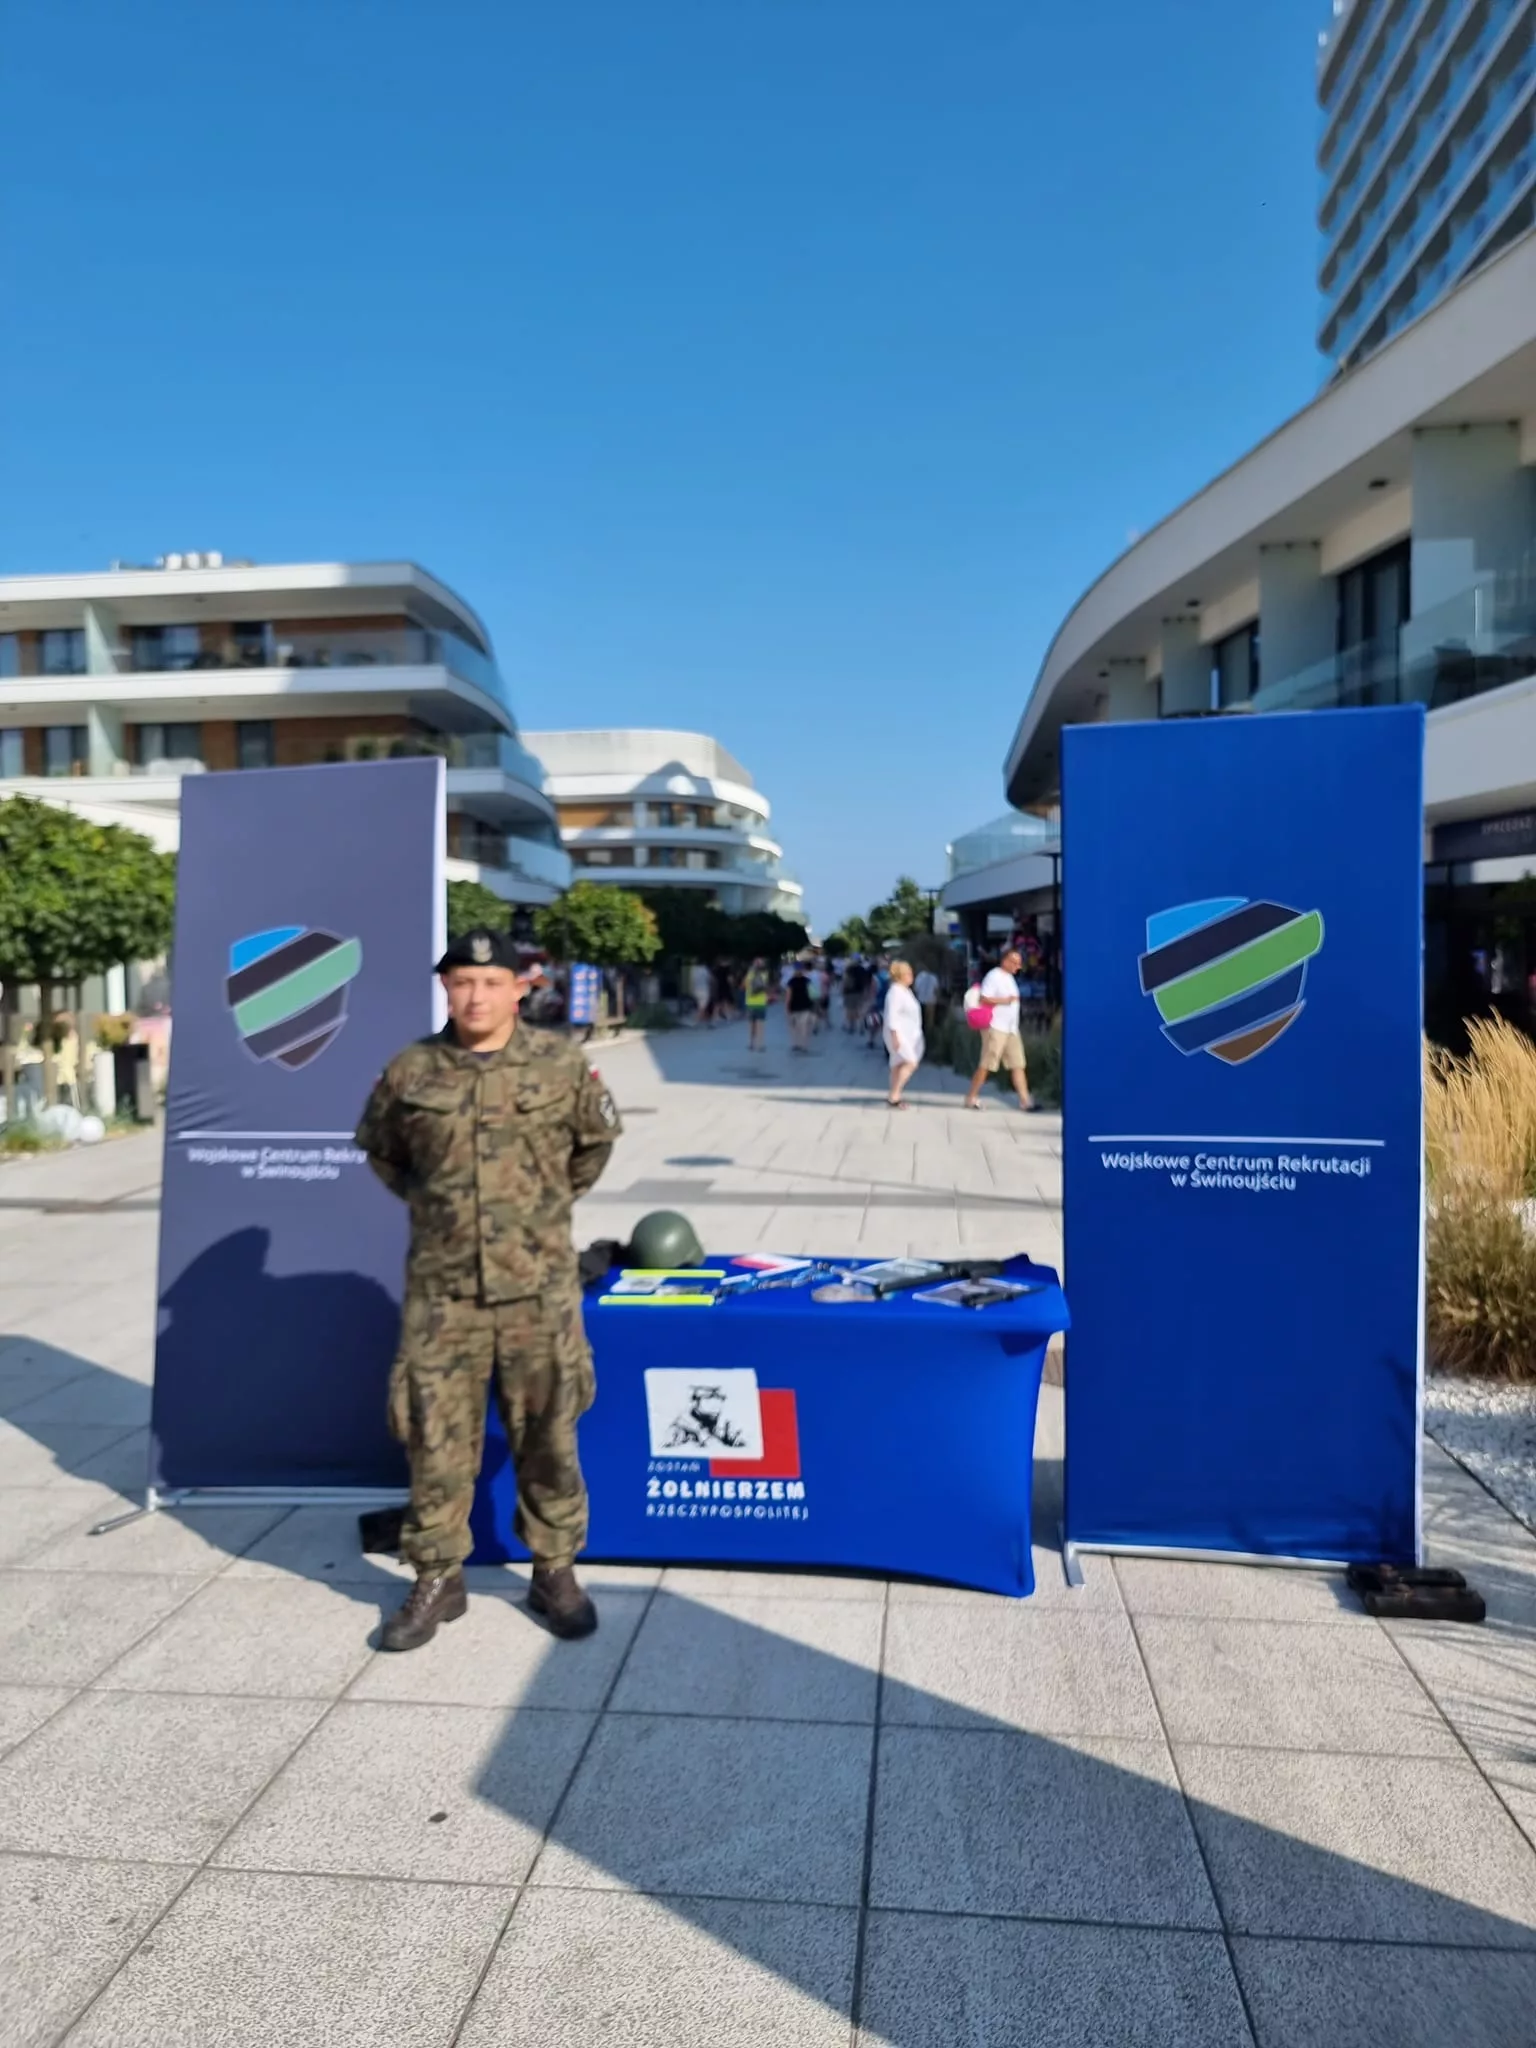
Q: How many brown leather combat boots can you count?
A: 2